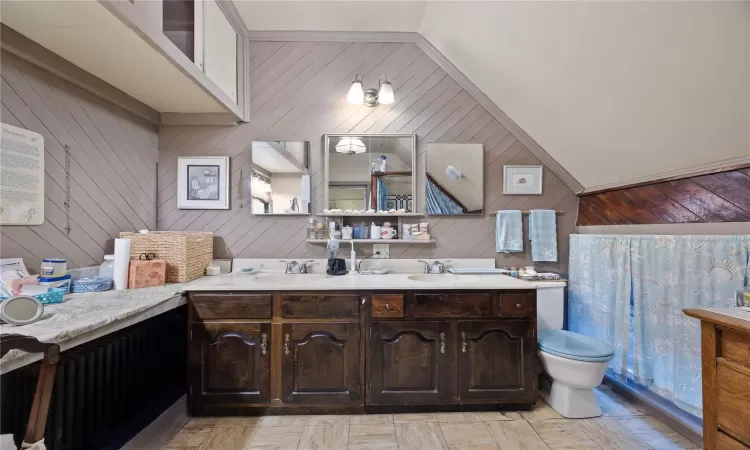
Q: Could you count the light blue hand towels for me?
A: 2